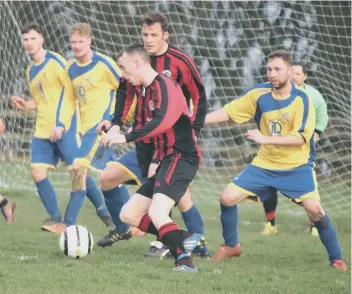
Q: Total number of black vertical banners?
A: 0